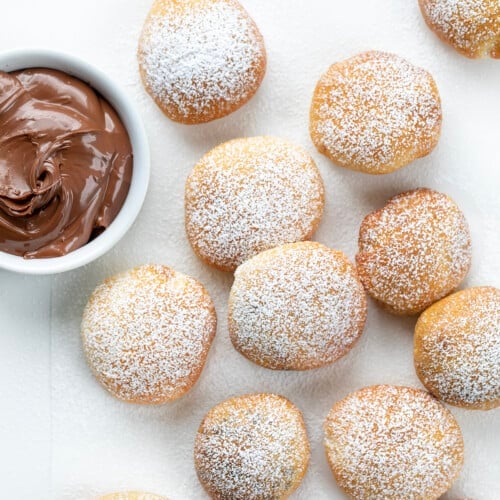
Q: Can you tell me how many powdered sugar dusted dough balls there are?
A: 11